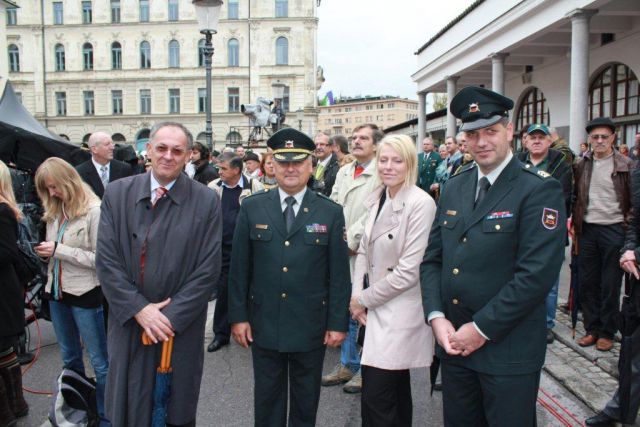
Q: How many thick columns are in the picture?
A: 4